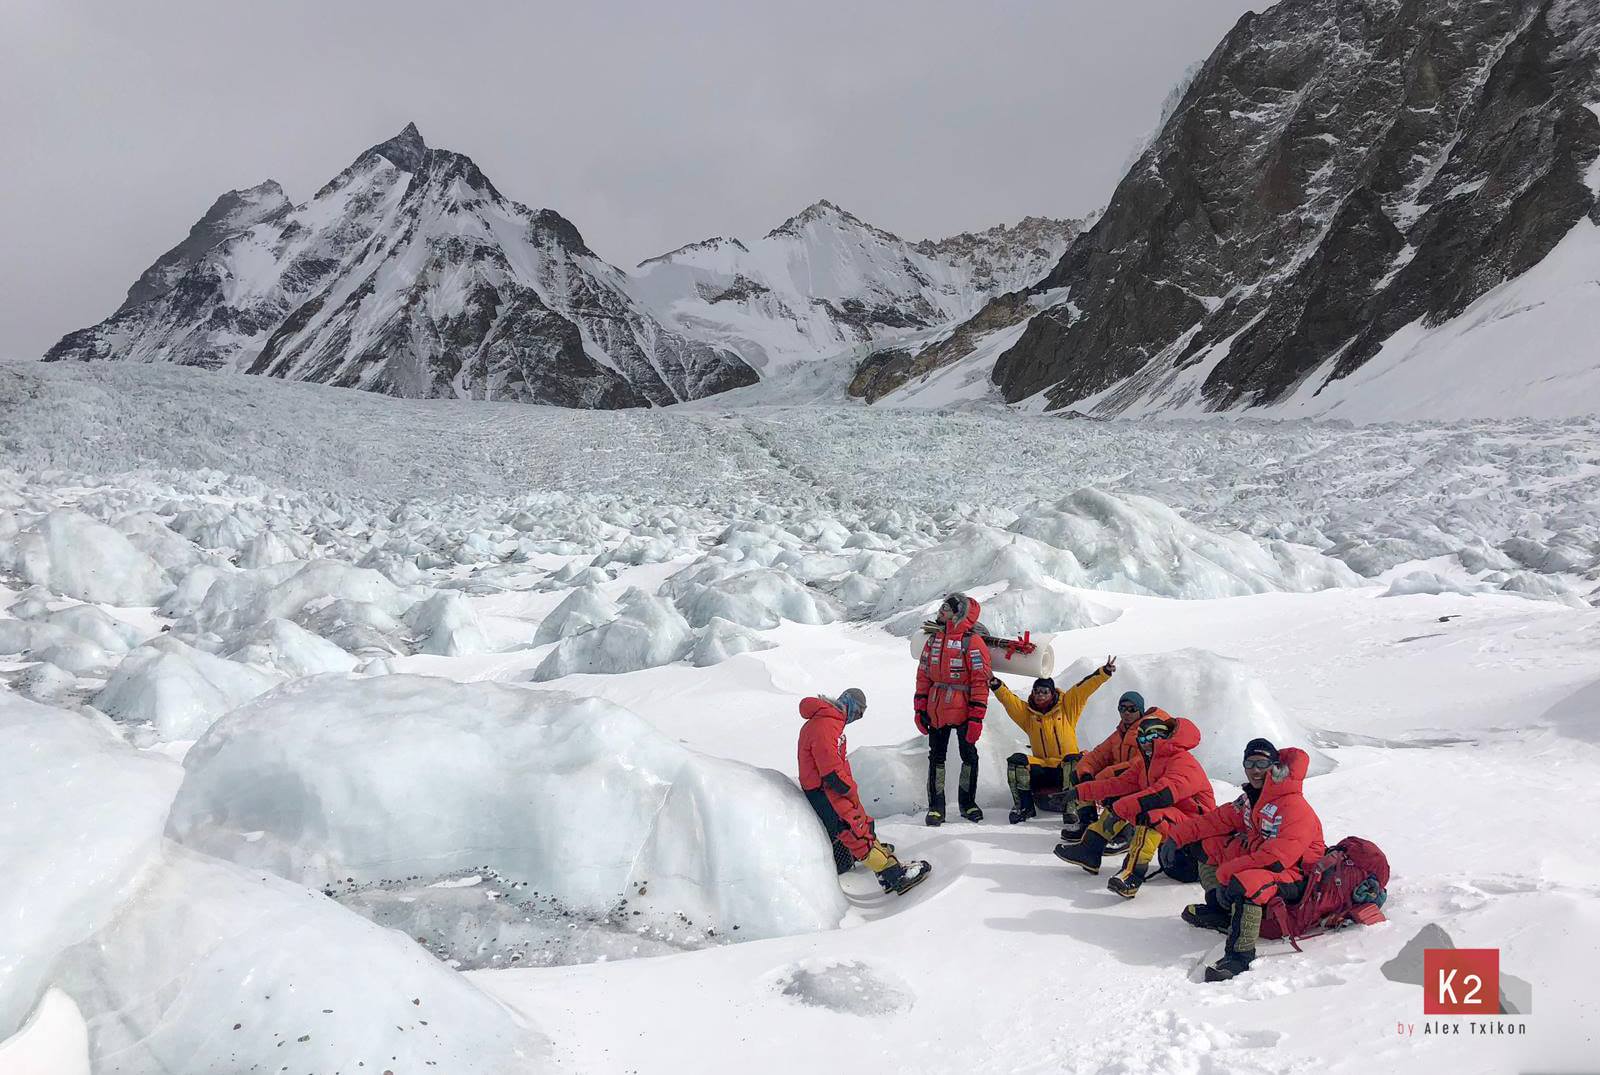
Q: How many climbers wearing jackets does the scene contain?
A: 6